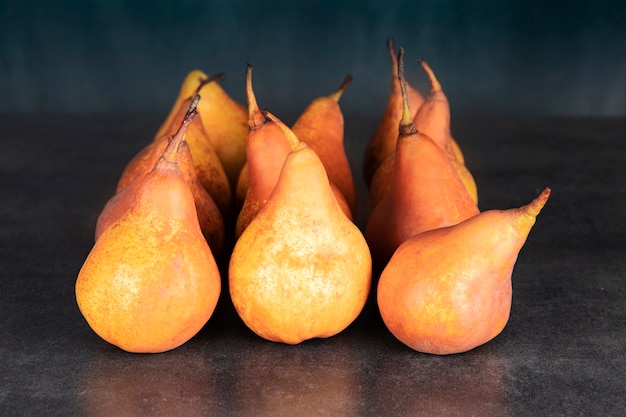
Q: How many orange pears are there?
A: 11